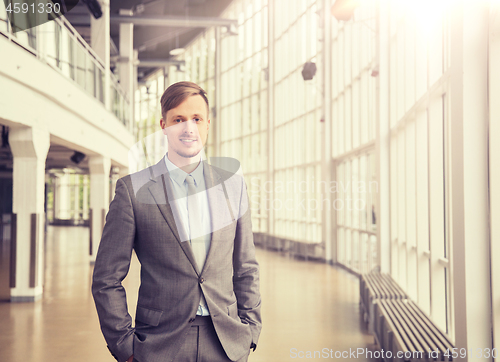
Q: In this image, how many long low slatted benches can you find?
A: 2